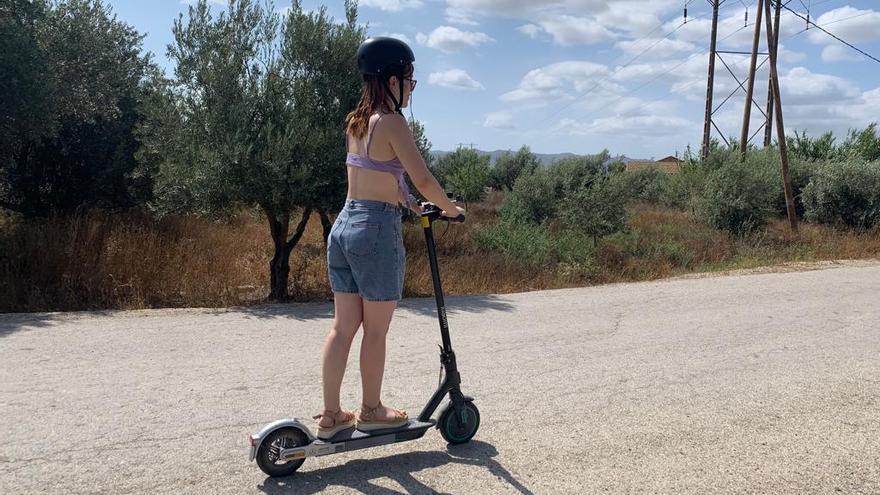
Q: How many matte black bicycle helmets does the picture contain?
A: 1